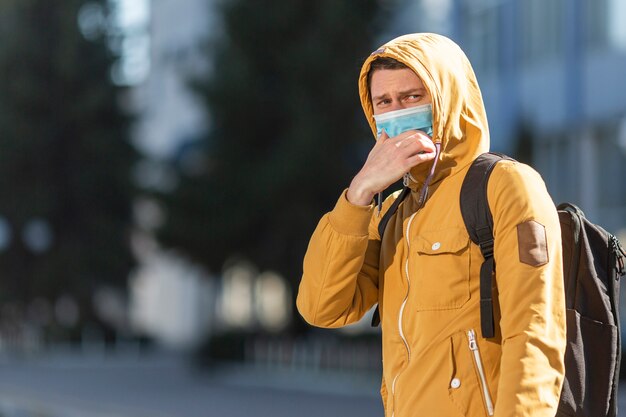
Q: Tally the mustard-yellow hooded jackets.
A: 1